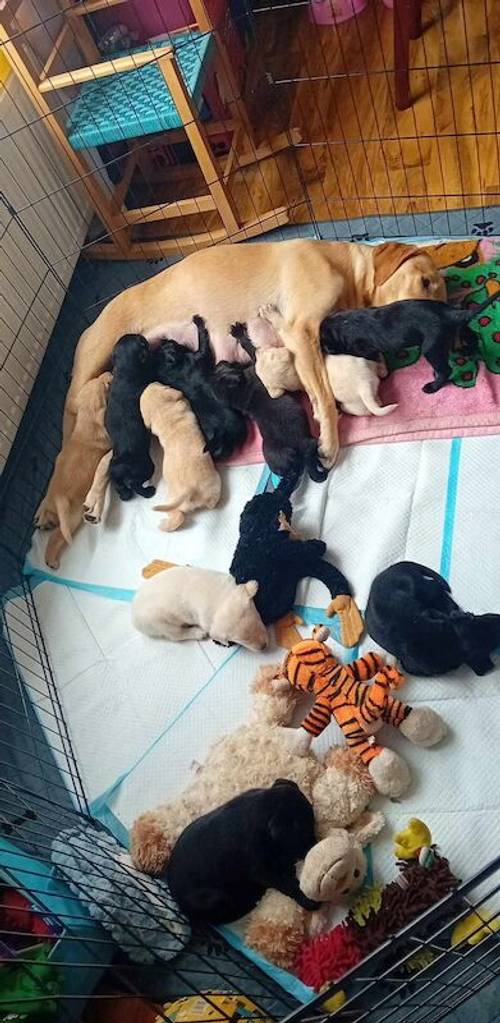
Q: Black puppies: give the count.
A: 6